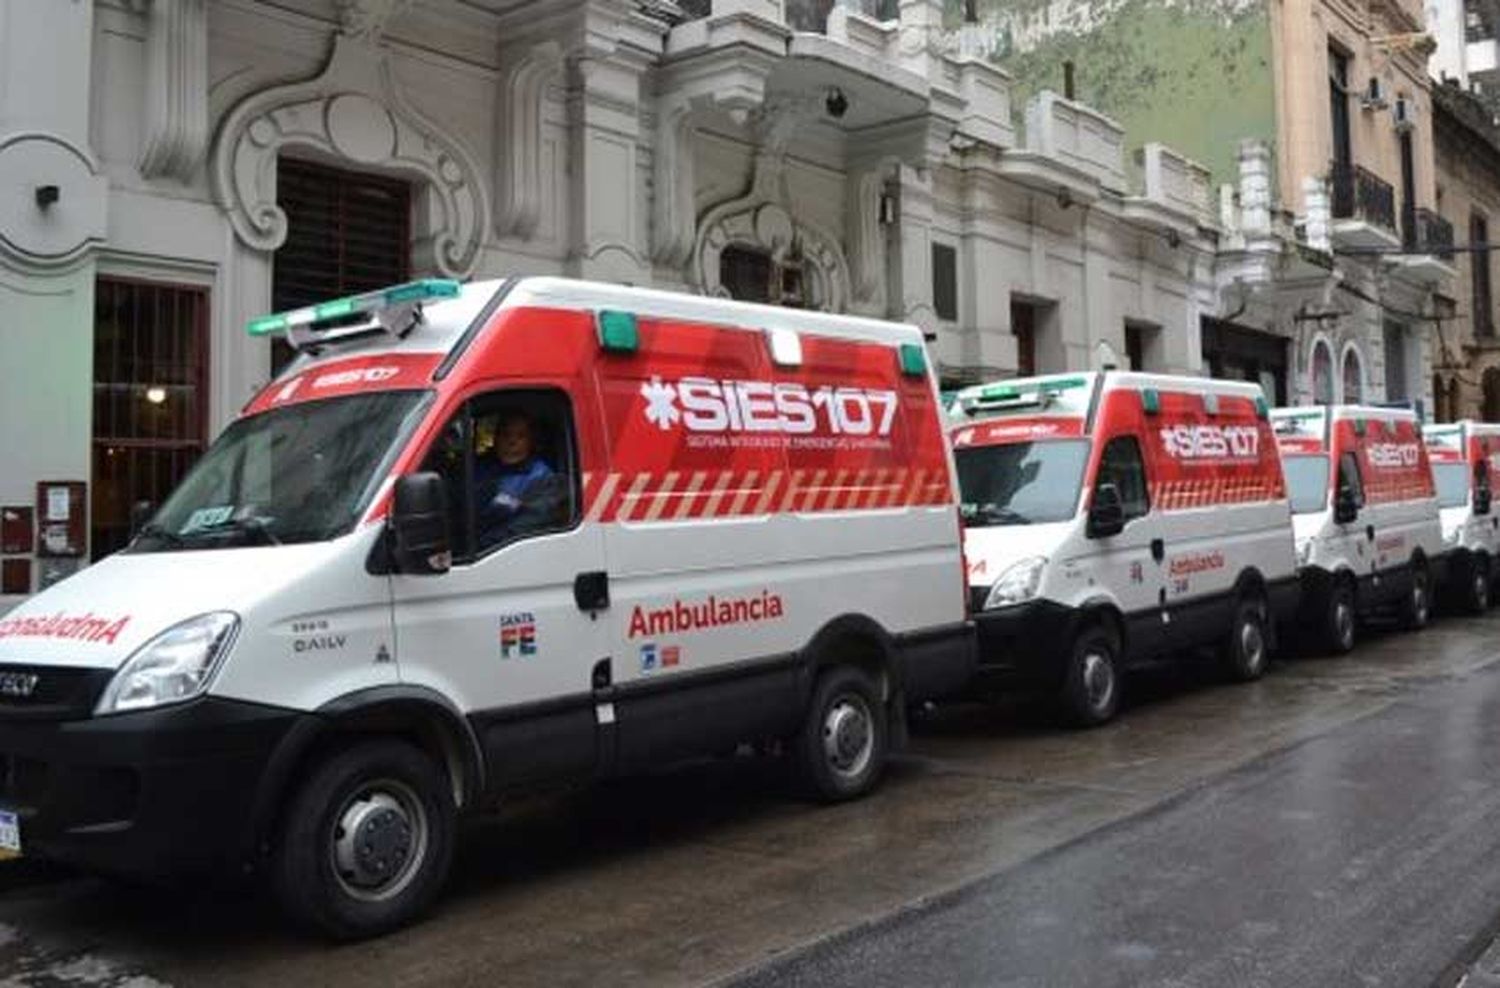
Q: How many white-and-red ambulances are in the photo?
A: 4